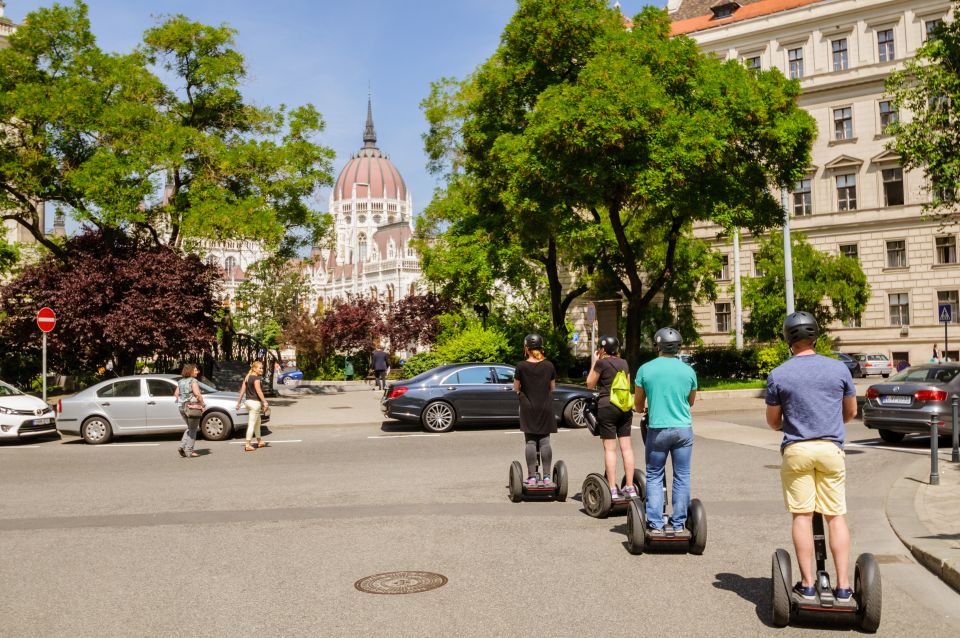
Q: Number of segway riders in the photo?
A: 4